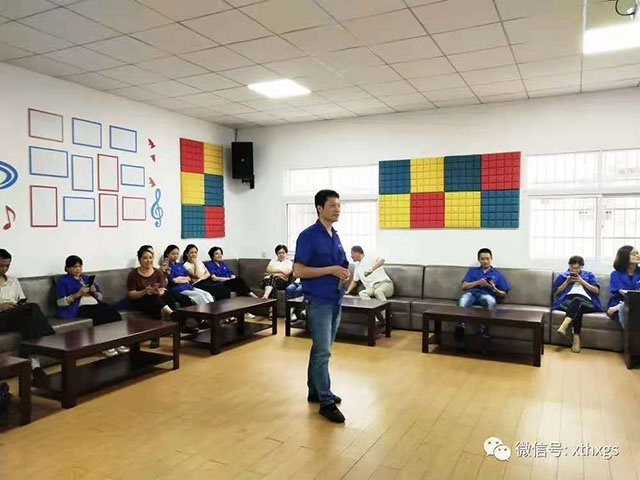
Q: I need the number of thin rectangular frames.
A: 11